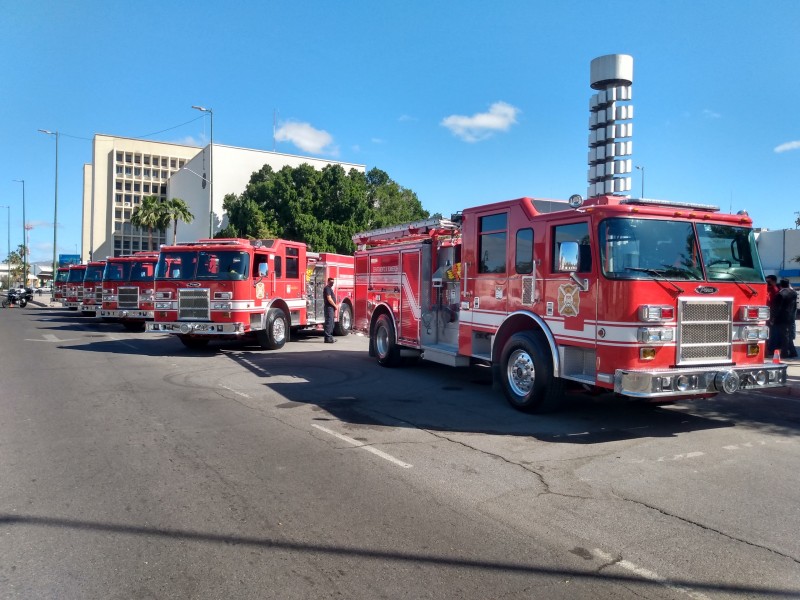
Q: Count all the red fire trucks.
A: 6